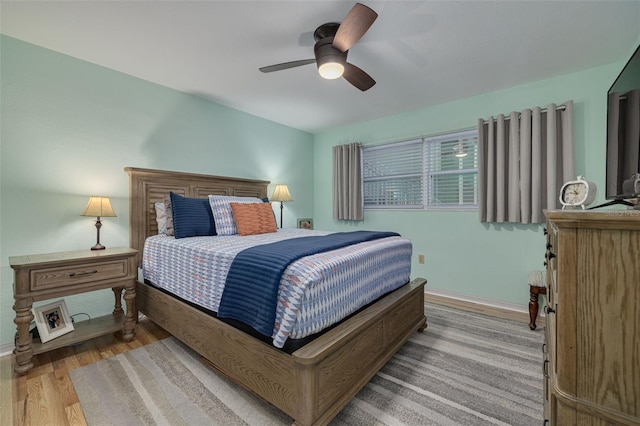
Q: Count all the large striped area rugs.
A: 1